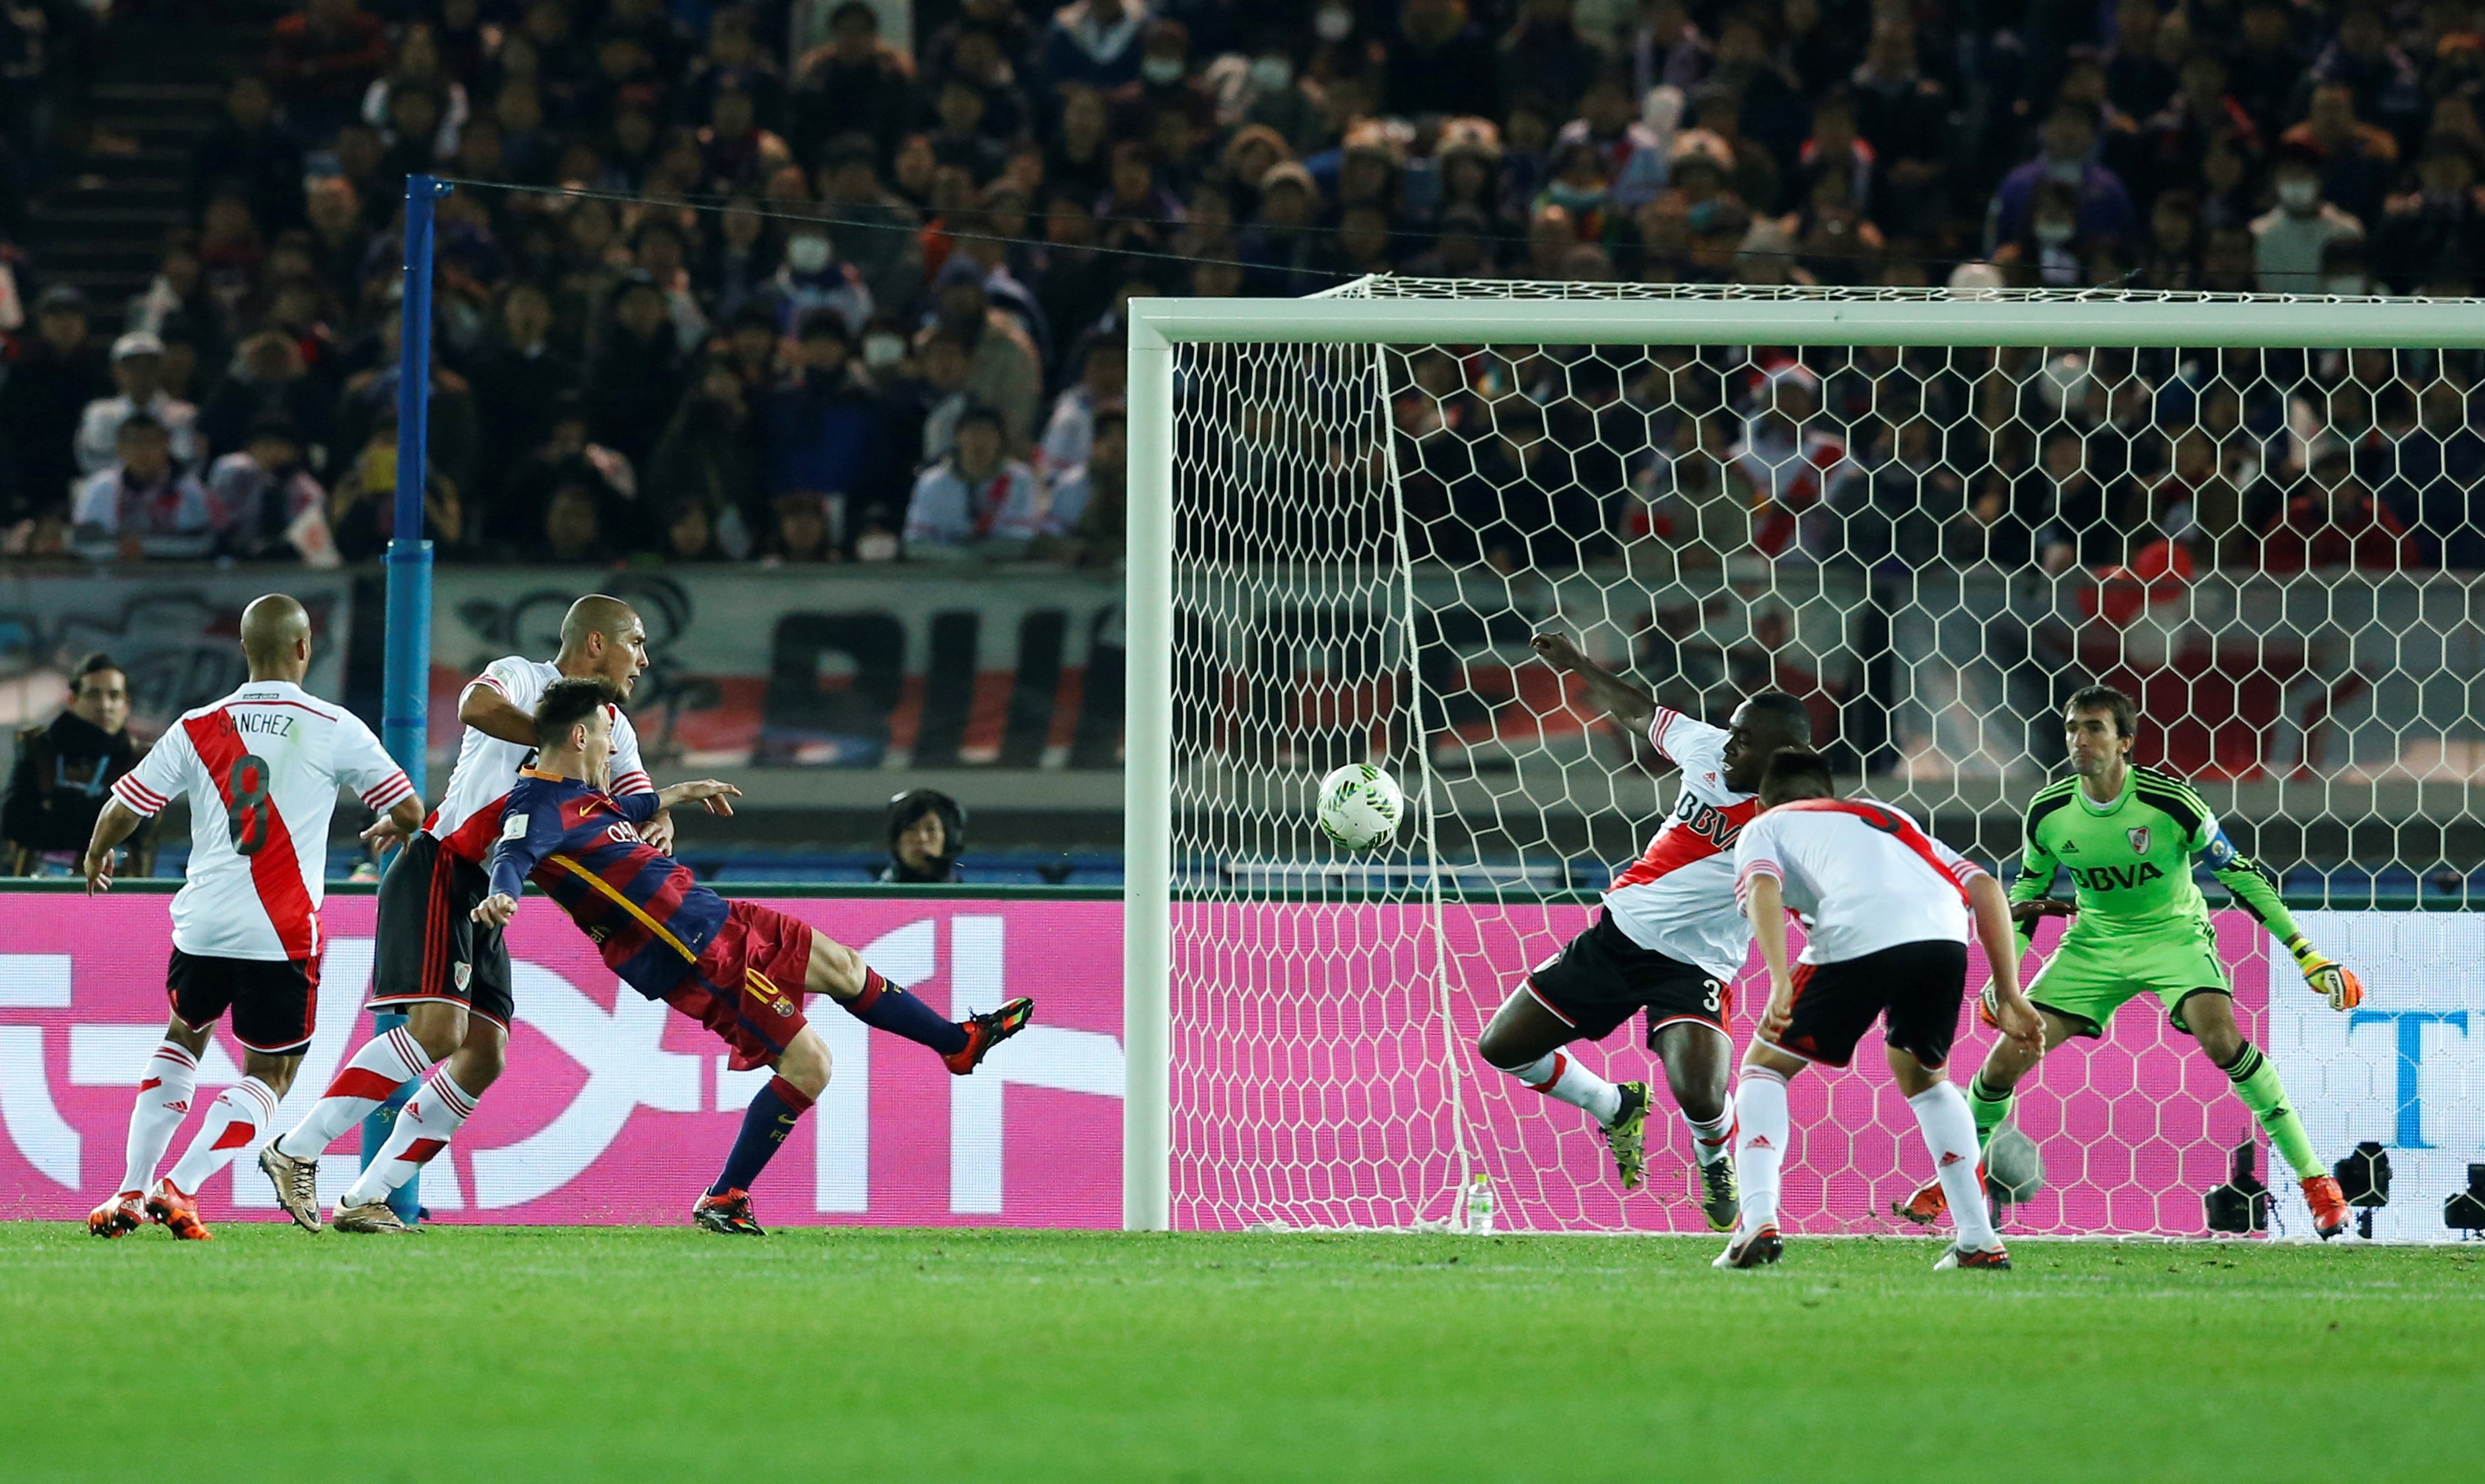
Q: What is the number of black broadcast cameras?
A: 3